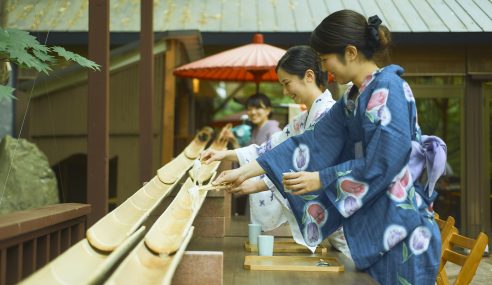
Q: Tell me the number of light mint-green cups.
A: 2